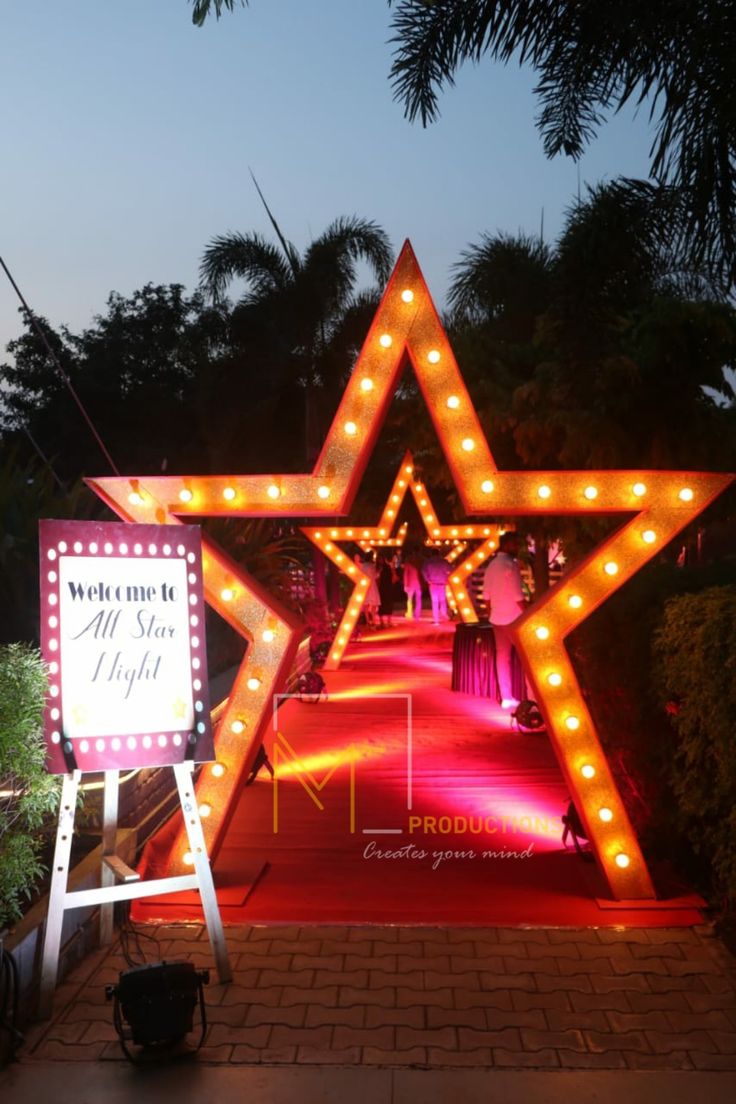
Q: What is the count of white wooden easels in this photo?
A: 1